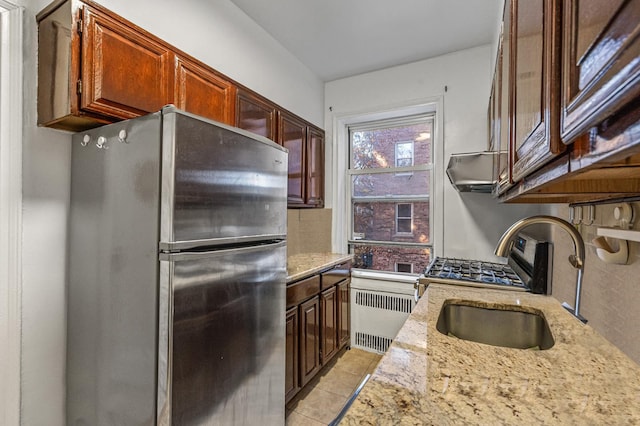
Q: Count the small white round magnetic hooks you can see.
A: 3